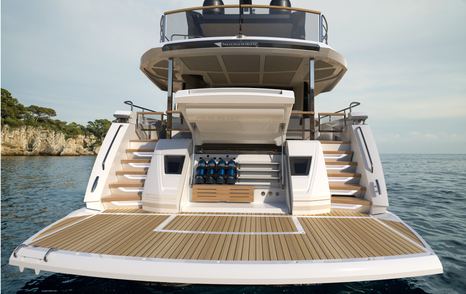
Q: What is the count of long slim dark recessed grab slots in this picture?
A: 2